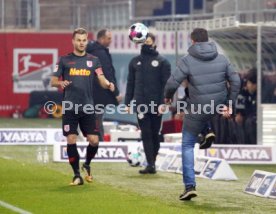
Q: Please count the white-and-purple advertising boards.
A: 3